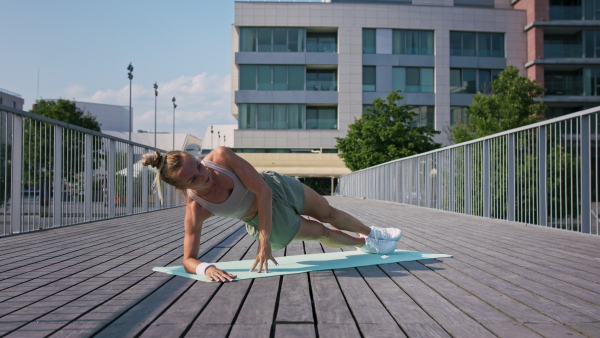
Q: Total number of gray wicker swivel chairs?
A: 0